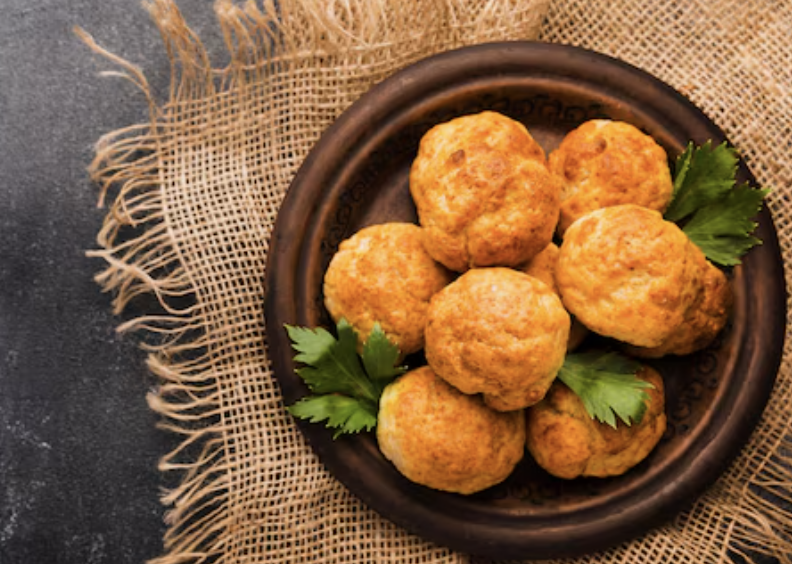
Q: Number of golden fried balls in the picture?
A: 9